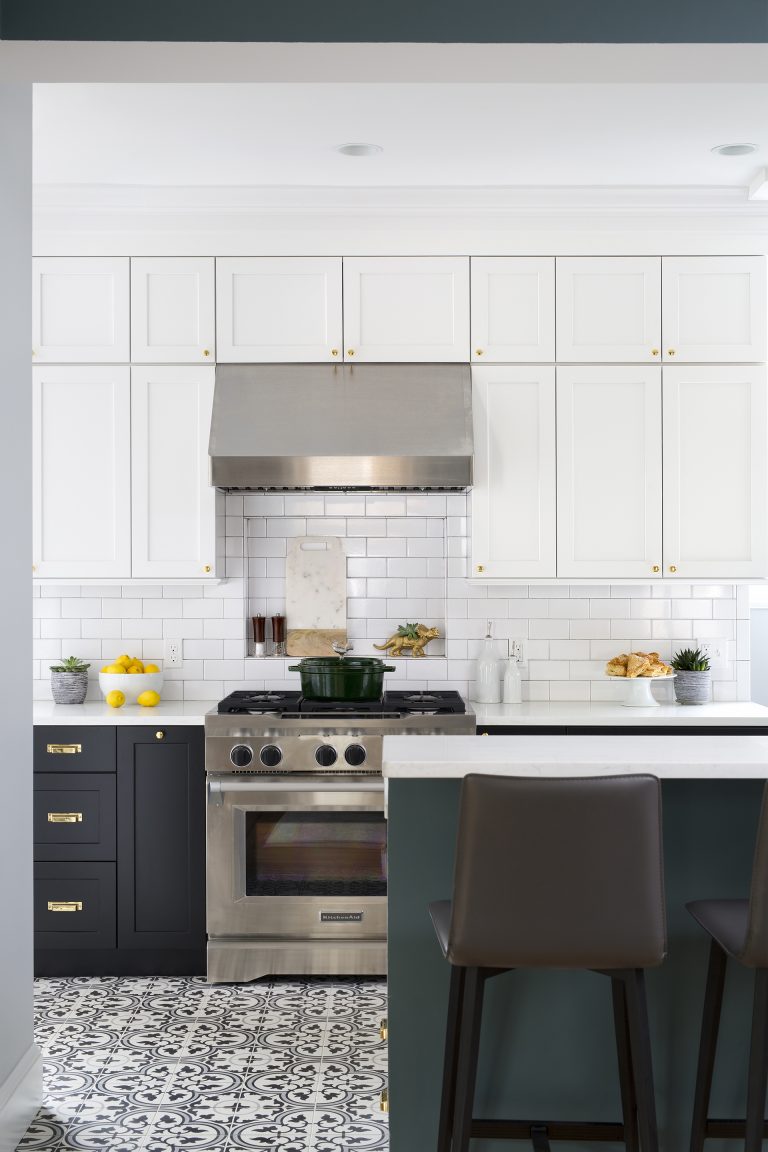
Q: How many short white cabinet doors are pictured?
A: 7